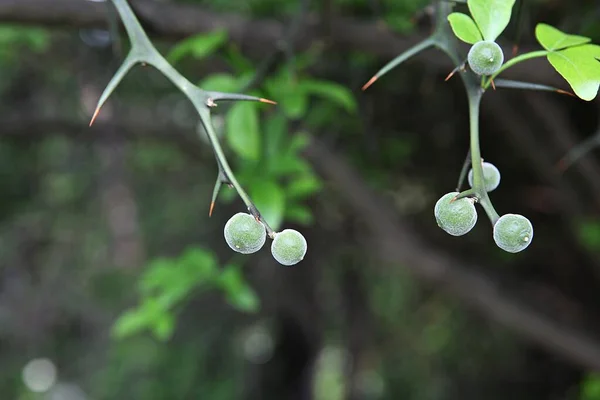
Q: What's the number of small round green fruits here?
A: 6